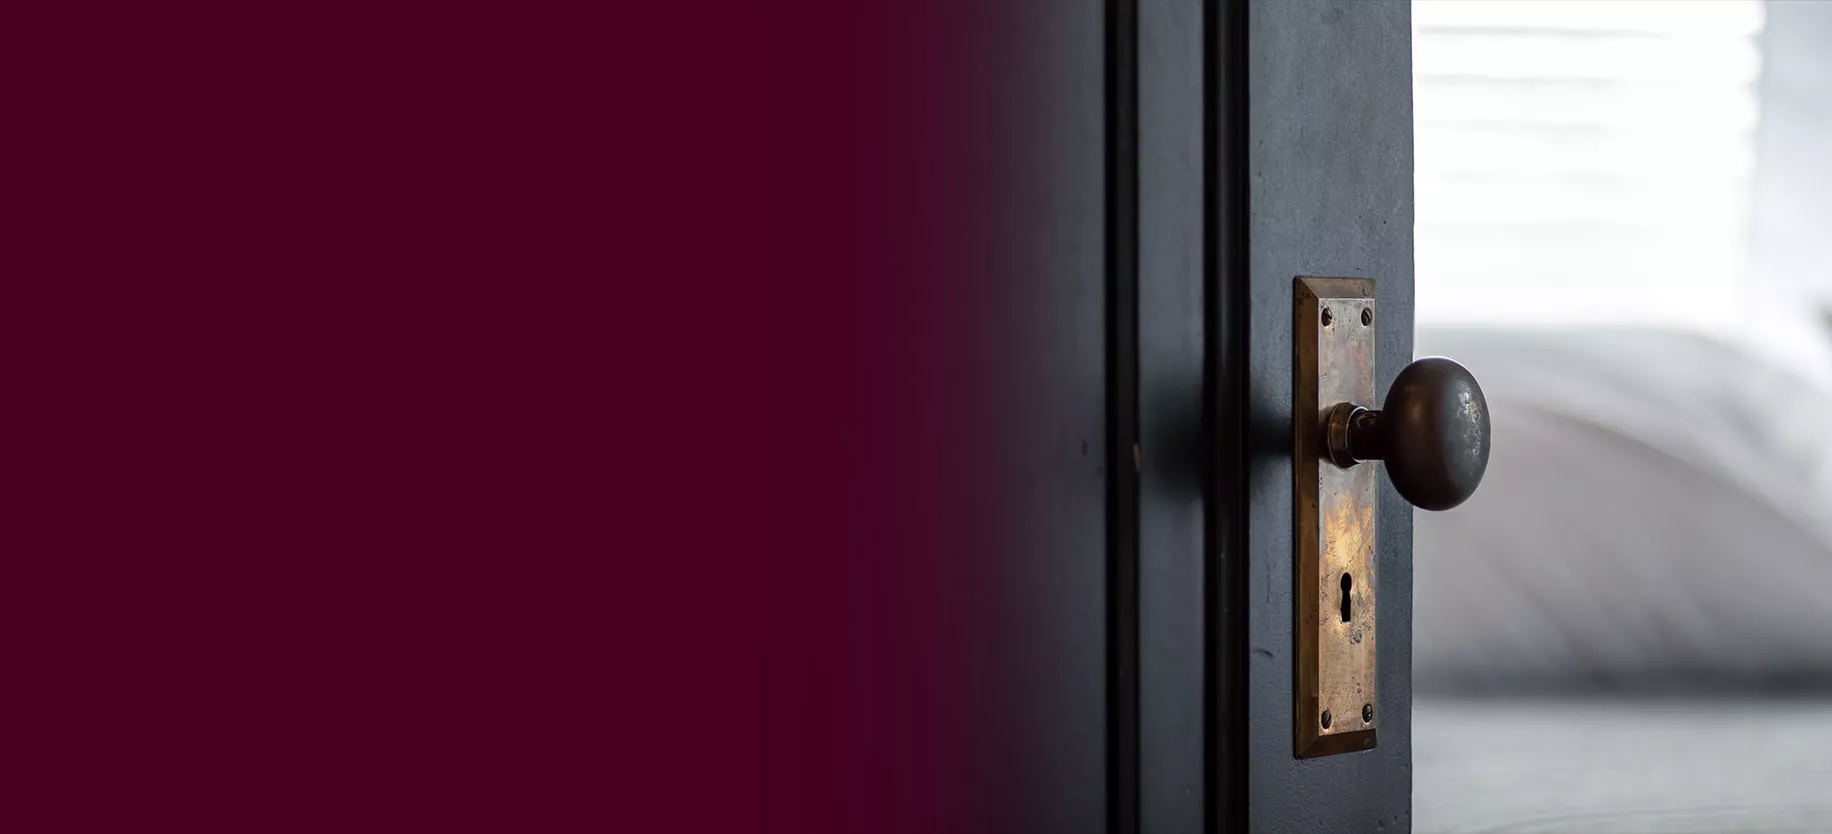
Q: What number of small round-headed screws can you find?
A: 4